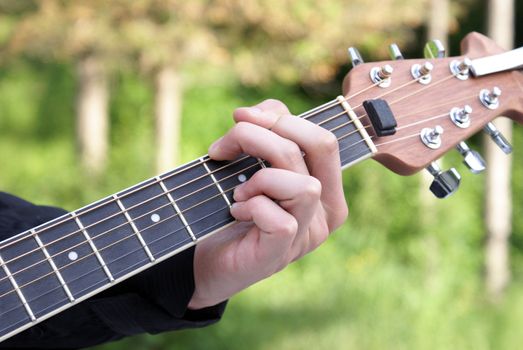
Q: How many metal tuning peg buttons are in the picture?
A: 6